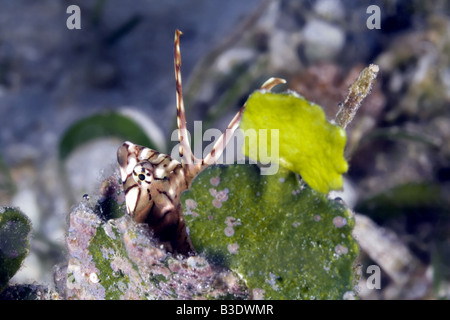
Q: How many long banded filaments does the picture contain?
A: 2